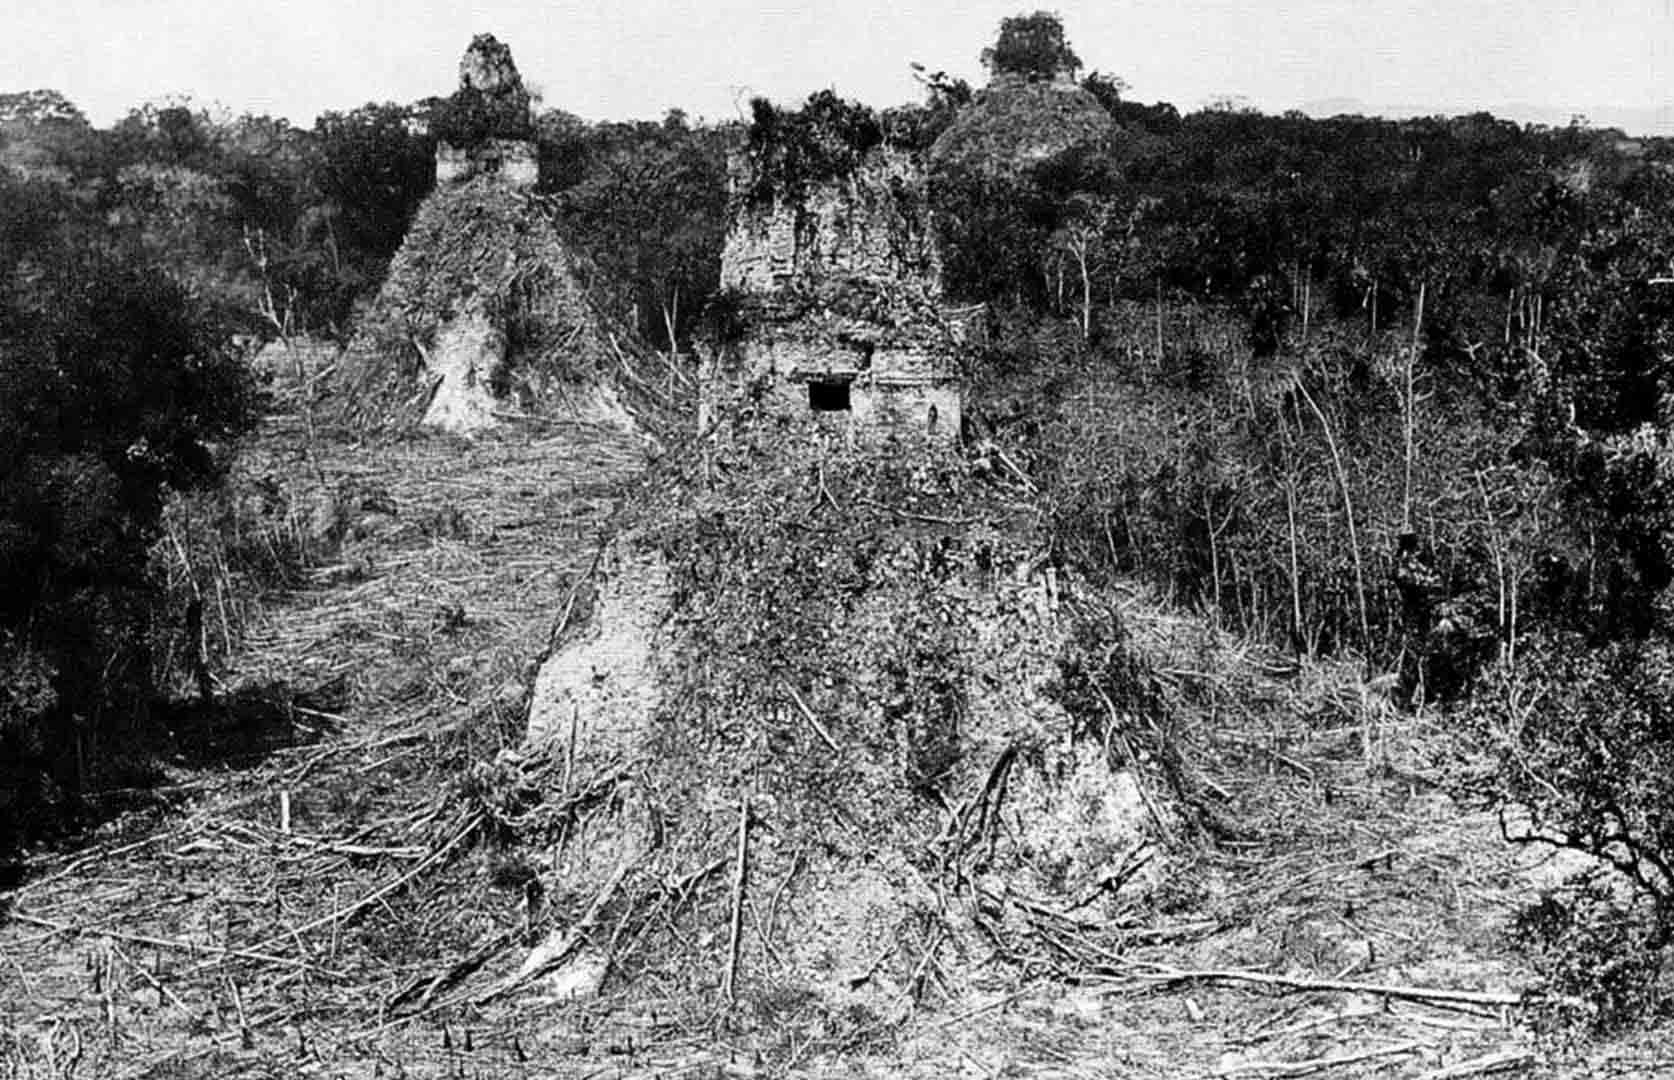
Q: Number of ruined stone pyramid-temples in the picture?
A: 3